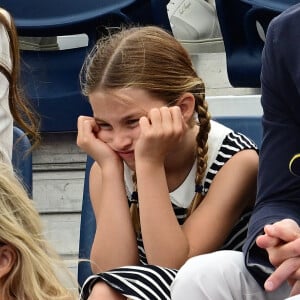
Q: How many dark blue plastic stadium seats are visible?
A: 4